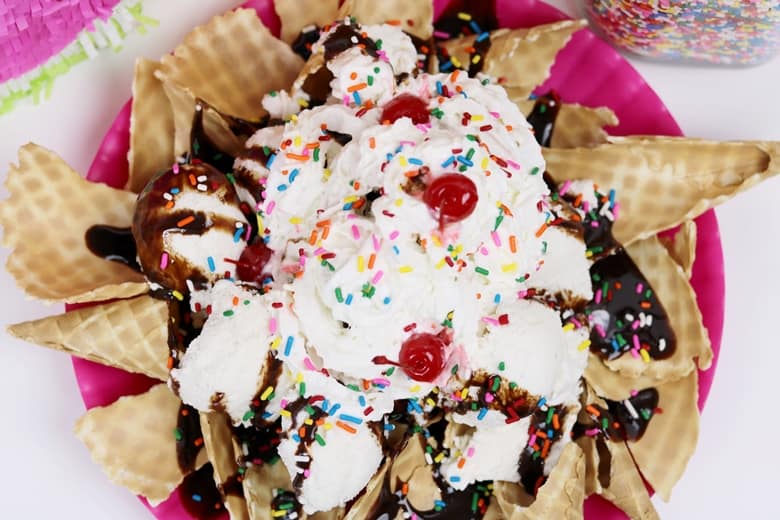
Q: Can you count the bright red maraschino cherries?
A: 4